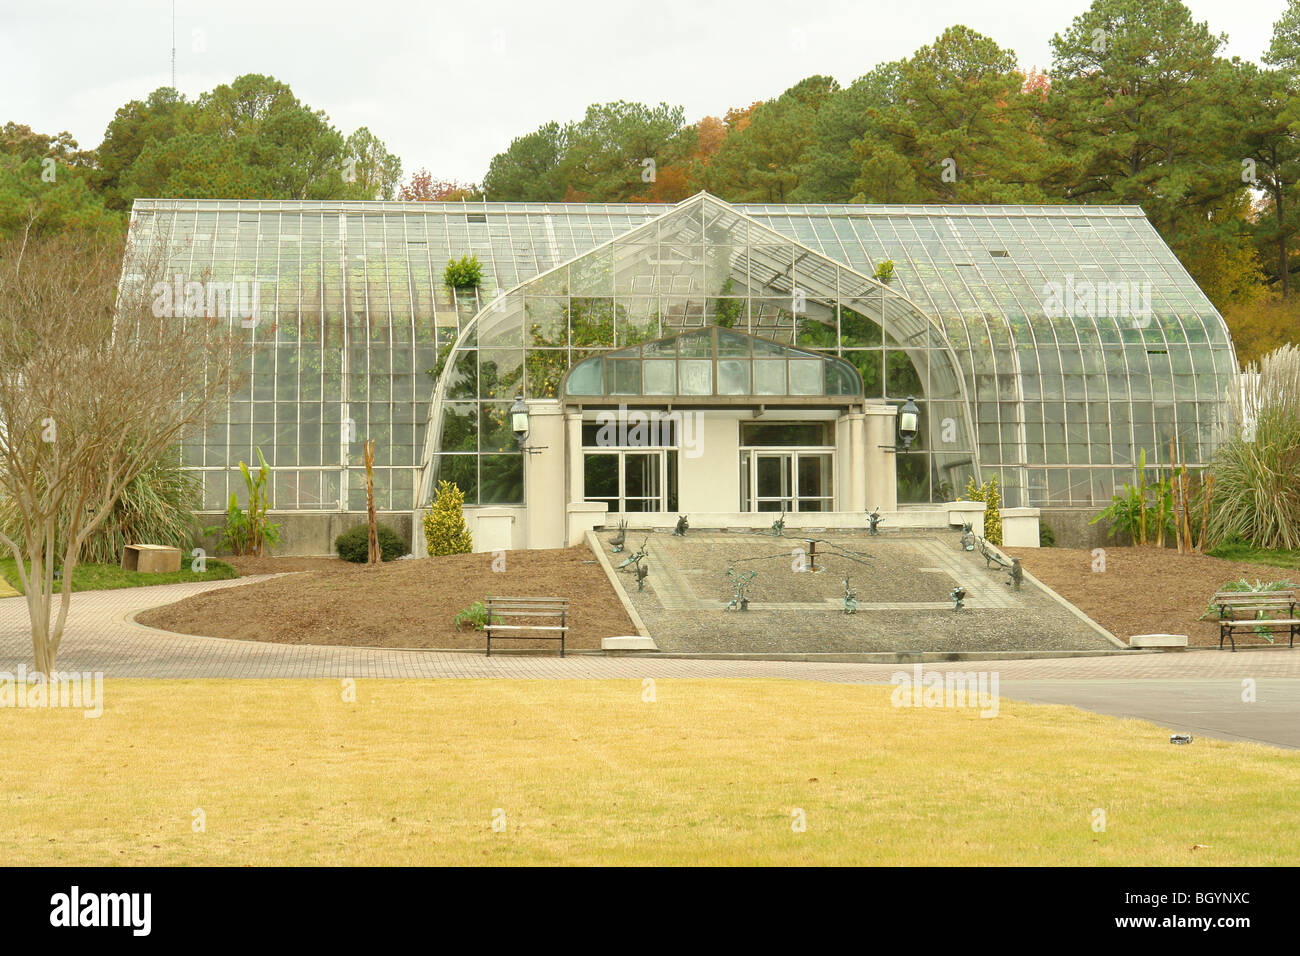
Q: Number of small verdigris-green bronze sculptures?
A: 12